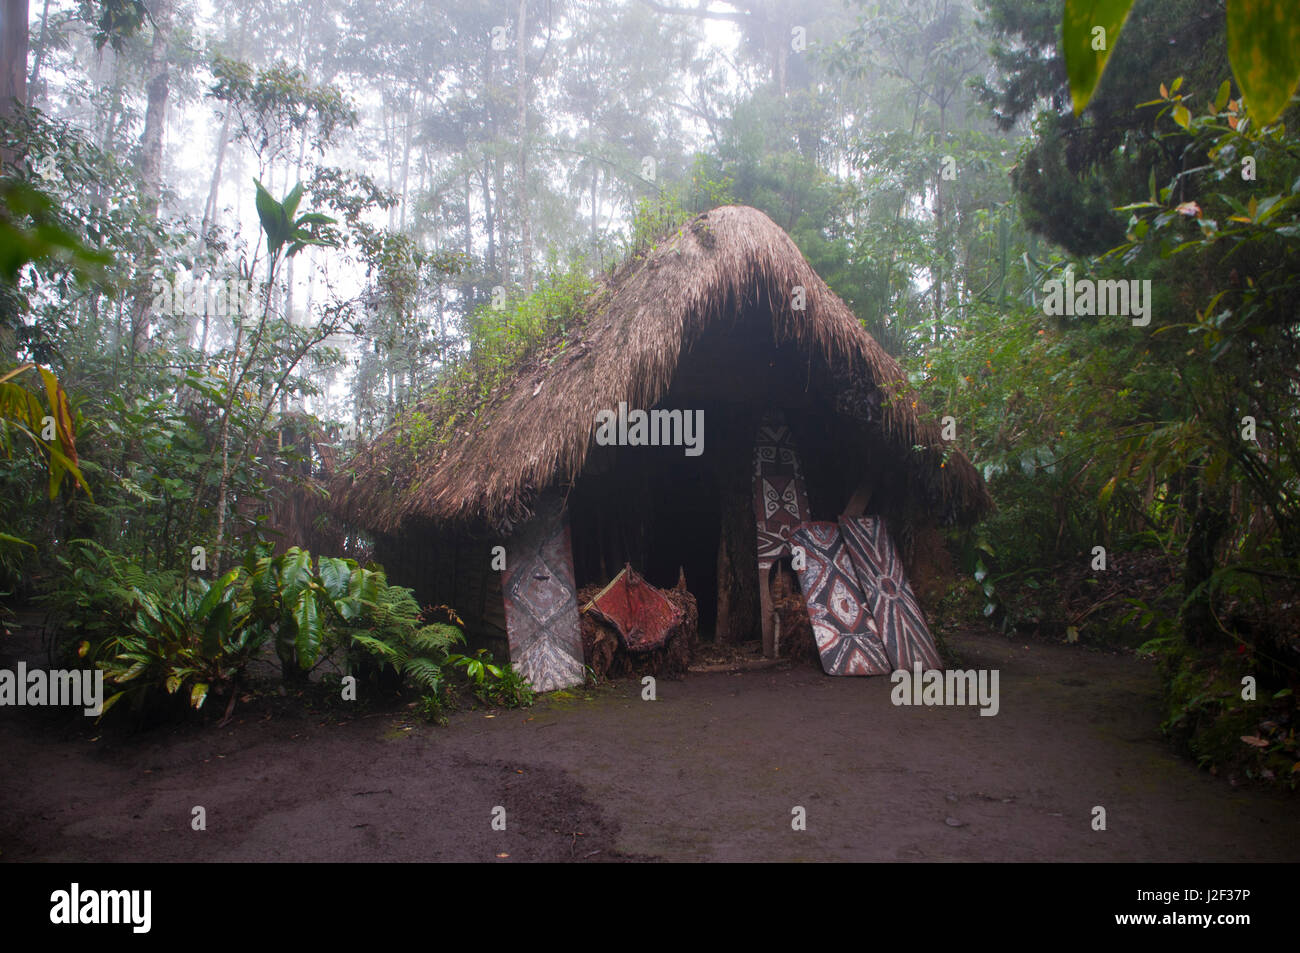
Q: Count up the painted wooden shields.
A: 4